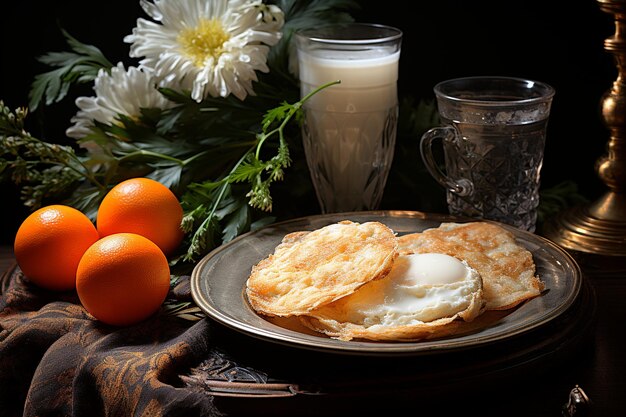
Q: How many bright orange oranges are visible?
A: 3